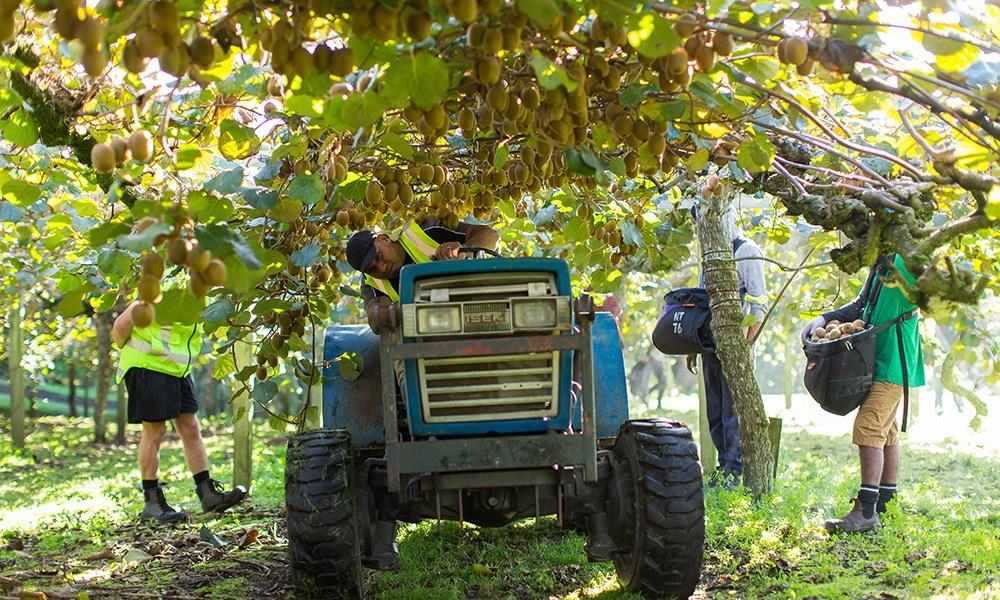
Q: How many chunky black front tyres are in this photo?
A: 2